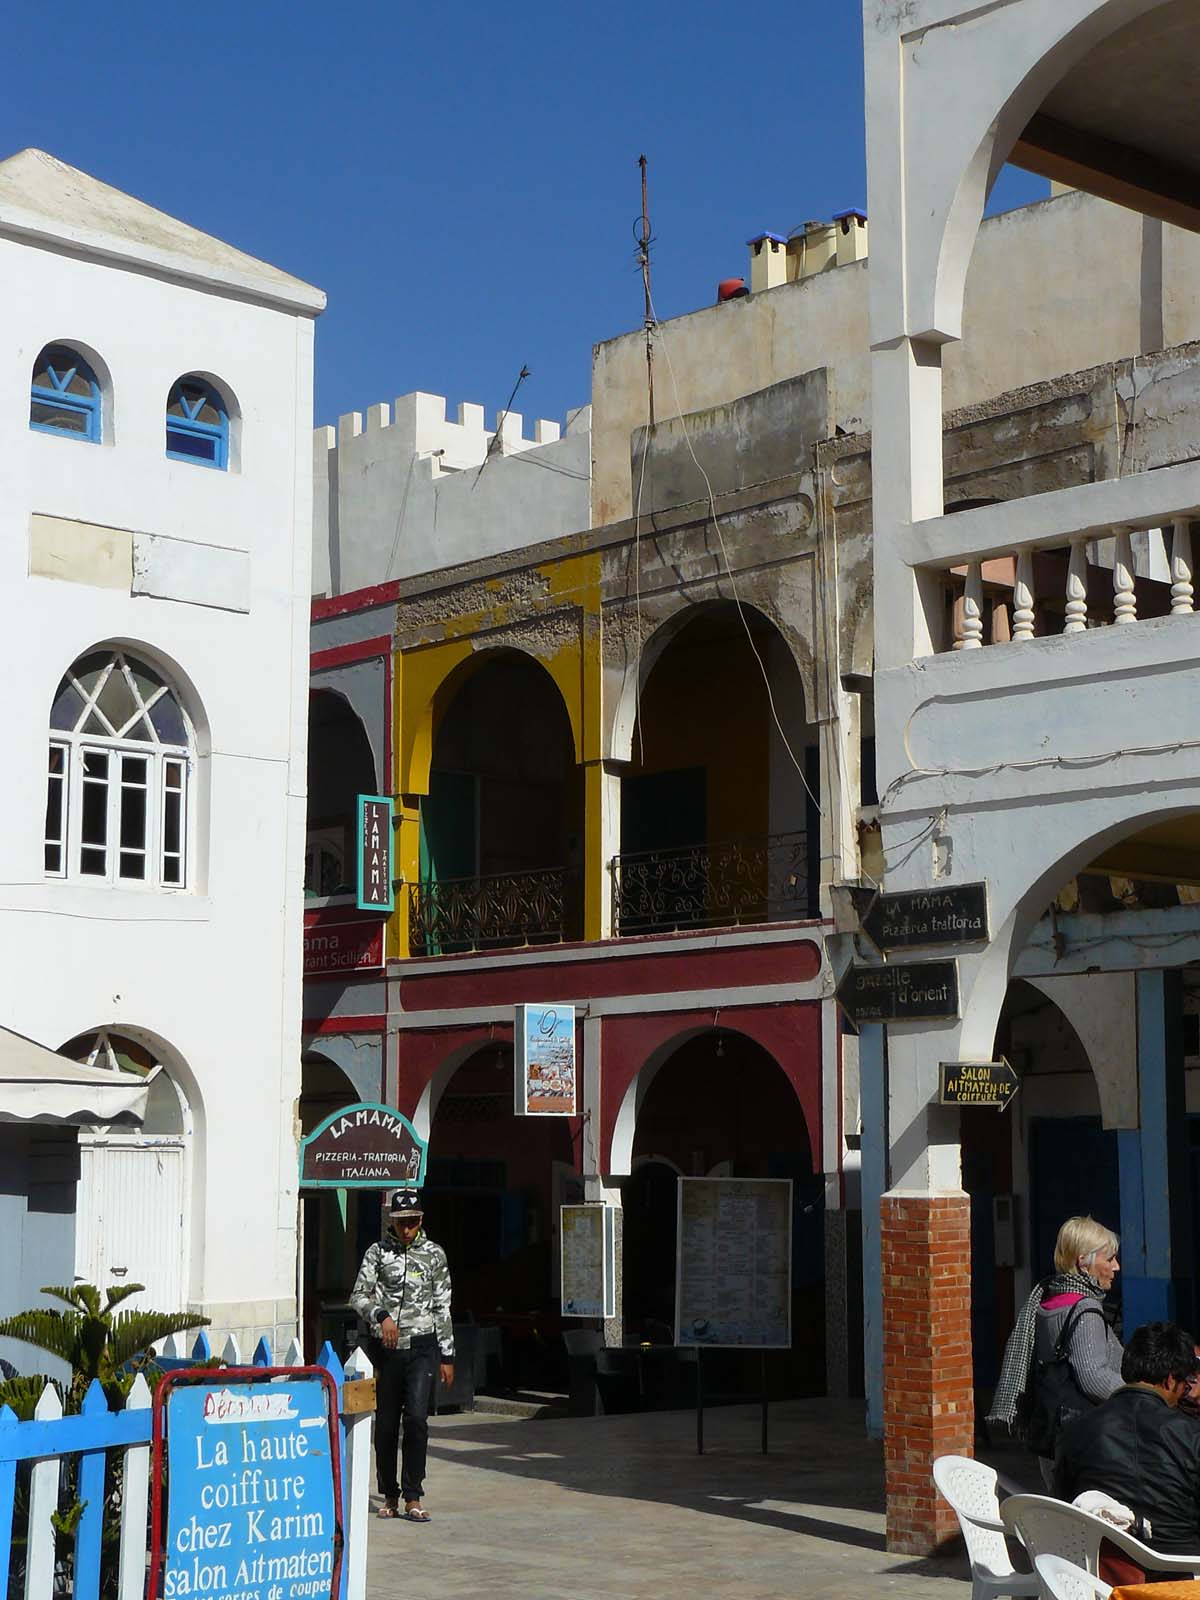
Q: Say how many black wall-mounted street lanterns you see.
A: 0